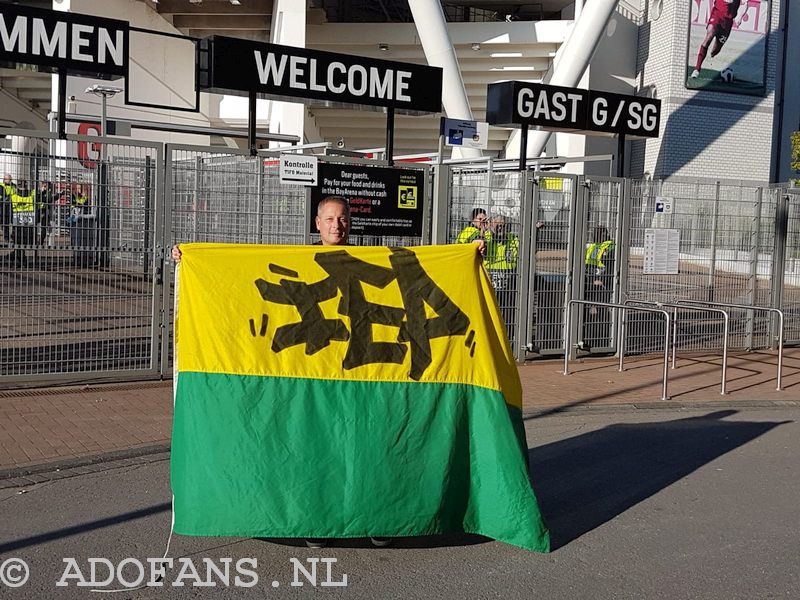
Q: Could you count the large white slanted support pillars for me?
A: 2